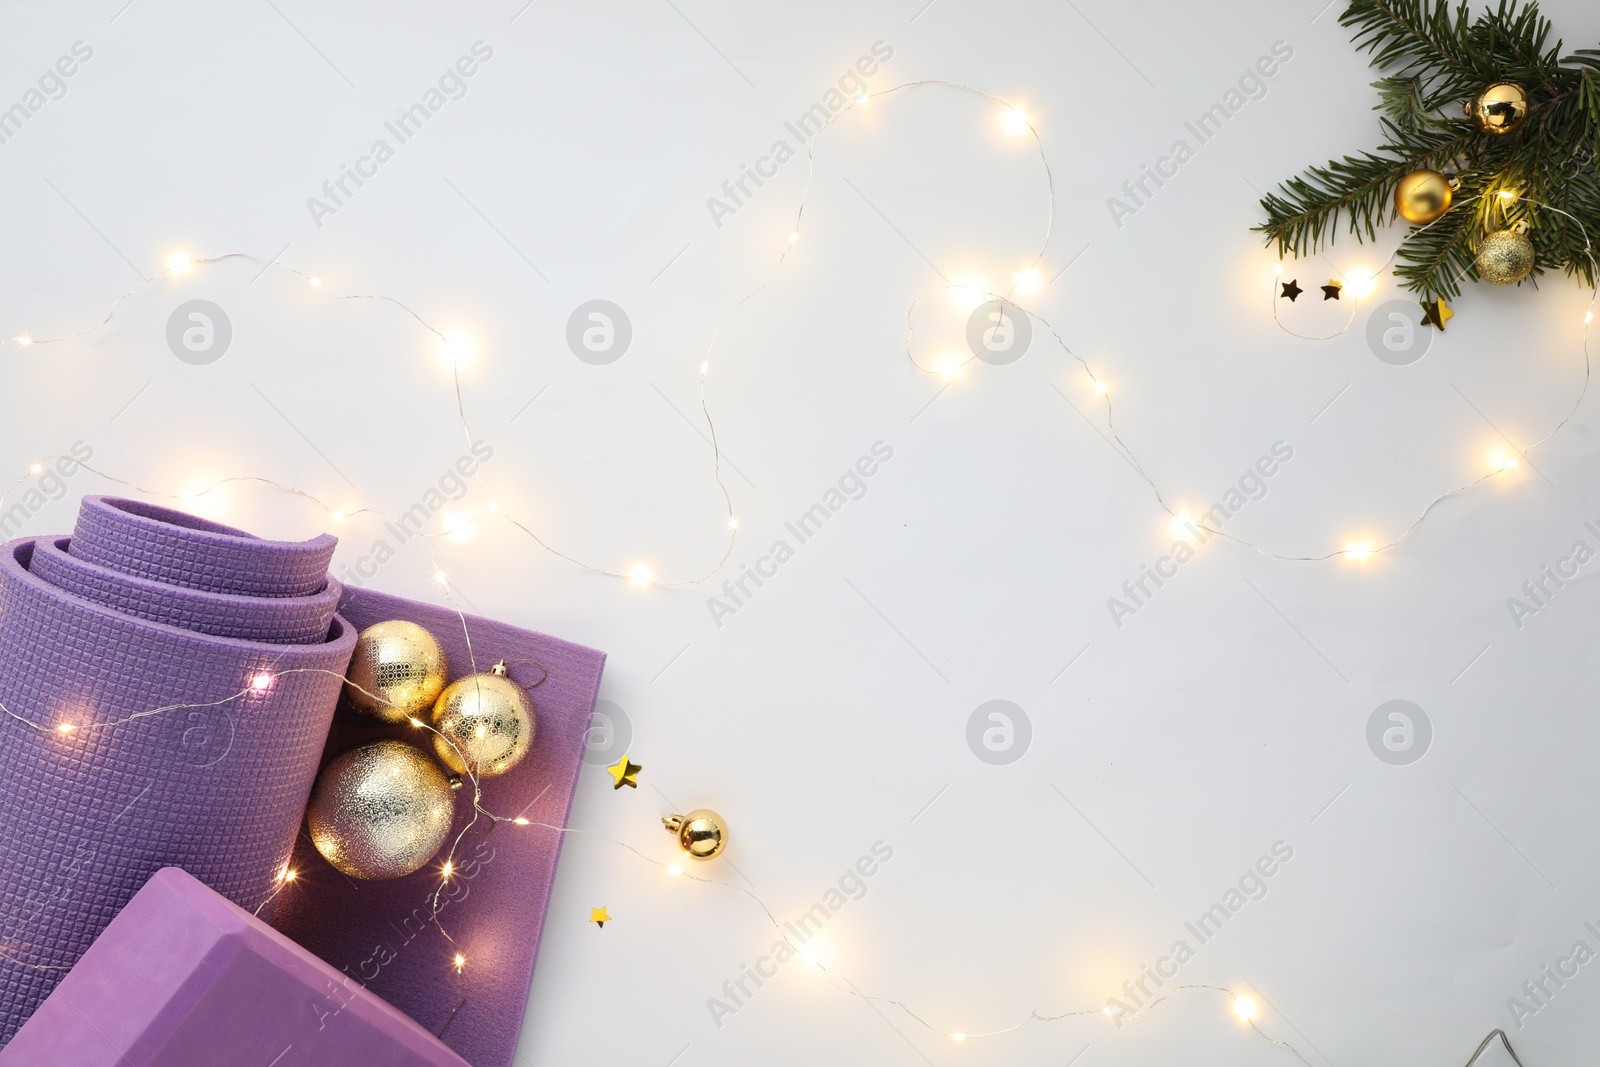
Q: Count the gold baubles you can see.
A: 7